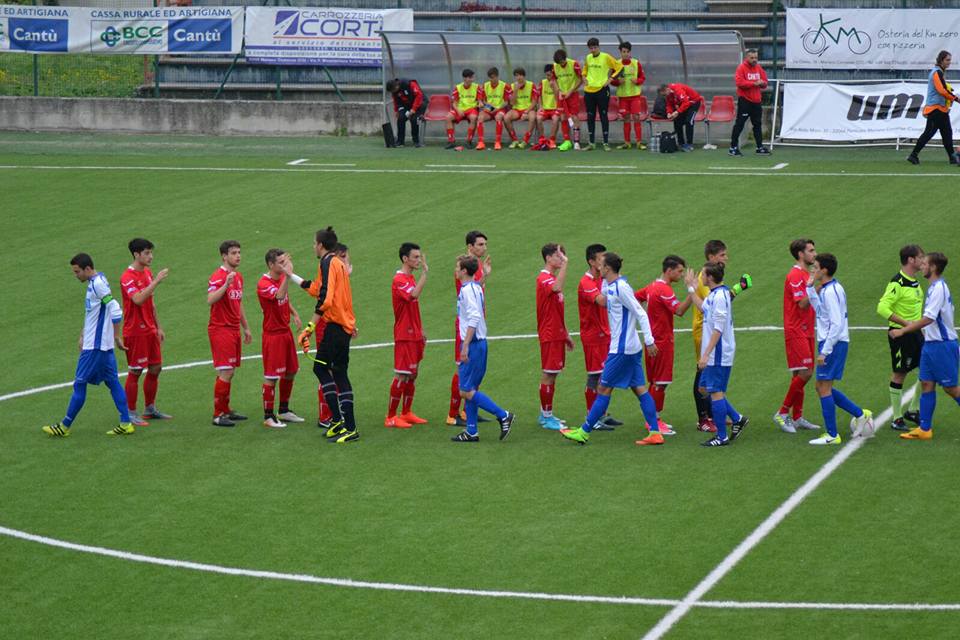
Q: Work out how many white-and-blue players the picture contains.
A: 6